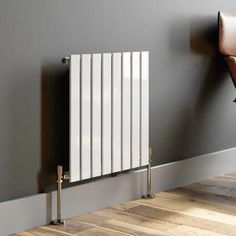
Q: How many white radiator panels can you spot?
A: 8